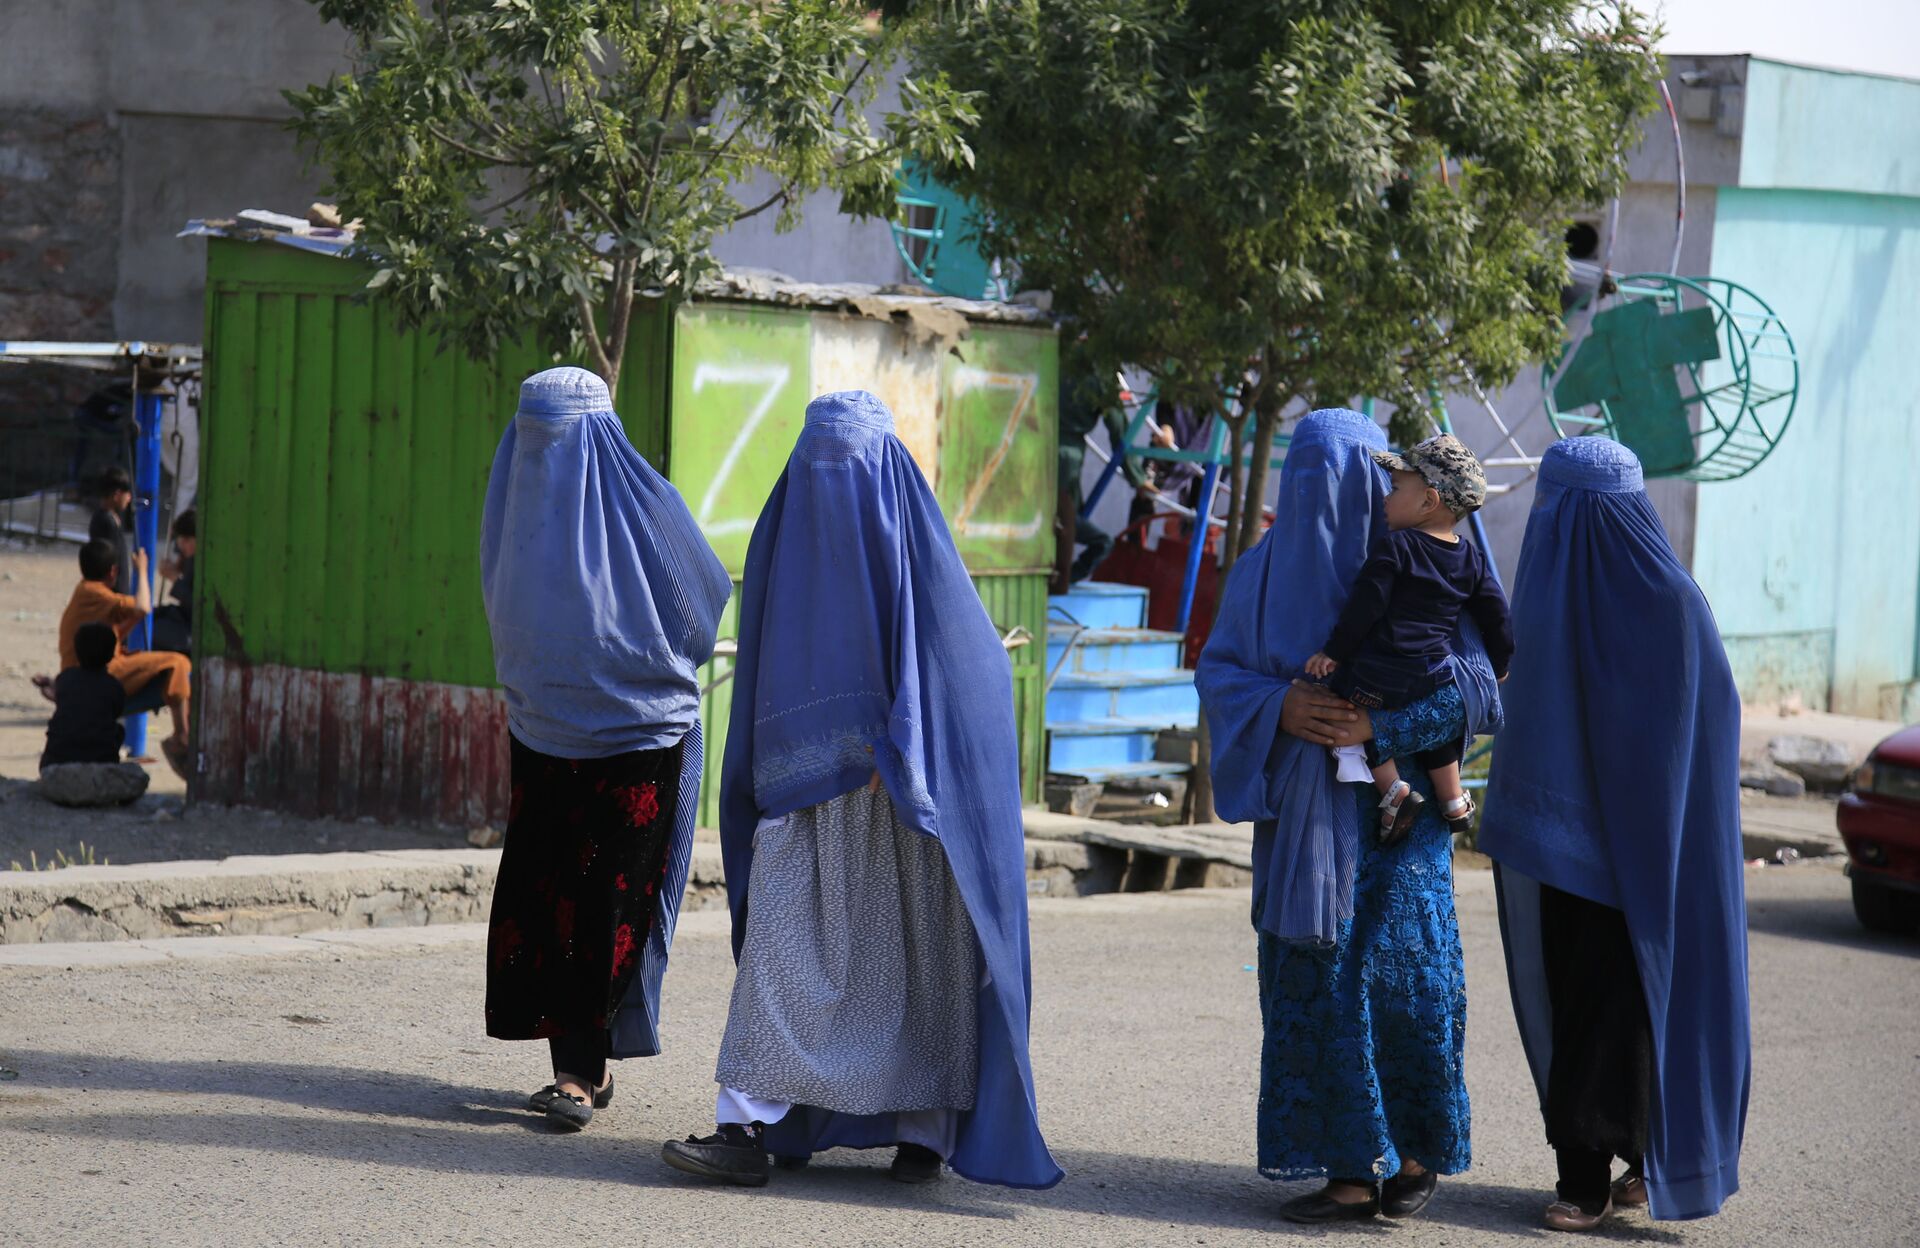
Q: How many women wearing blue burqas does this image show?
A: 4